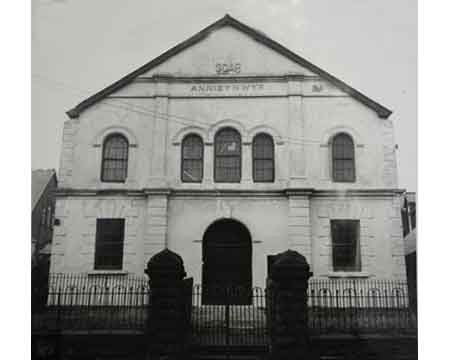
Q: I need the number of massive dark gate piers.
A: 2